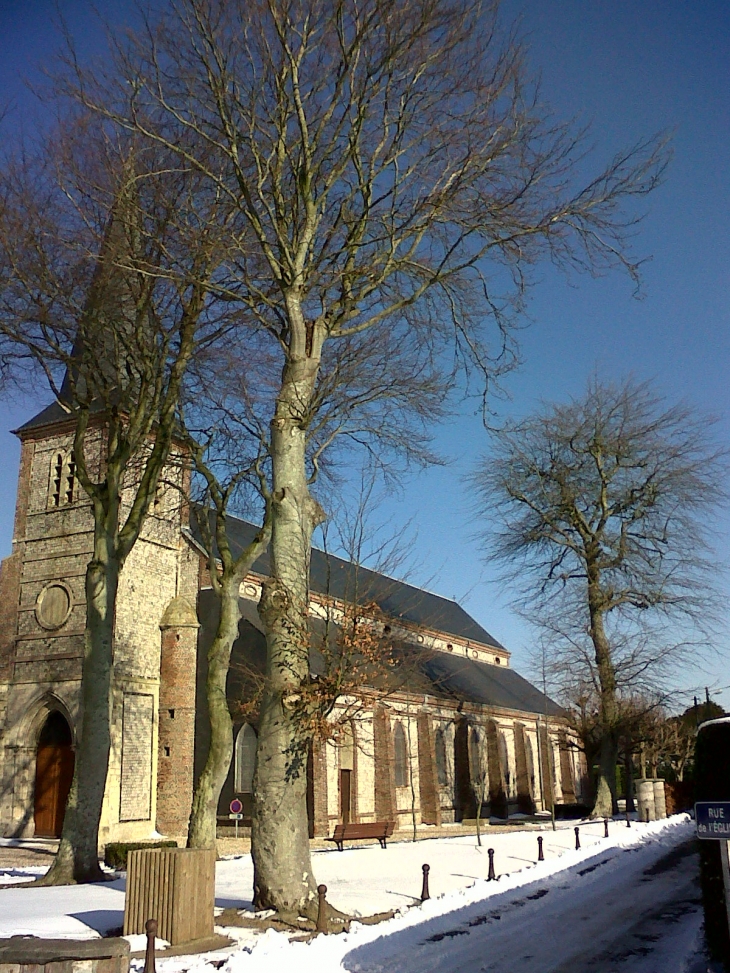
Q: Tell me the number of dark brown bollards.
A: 9